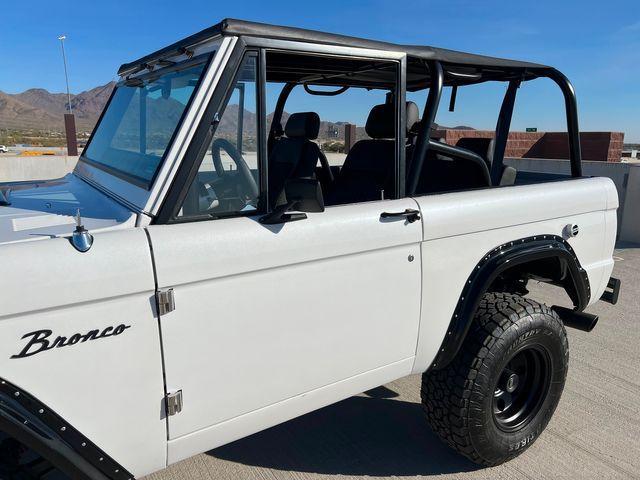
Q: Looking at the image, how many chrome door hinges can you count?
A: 2